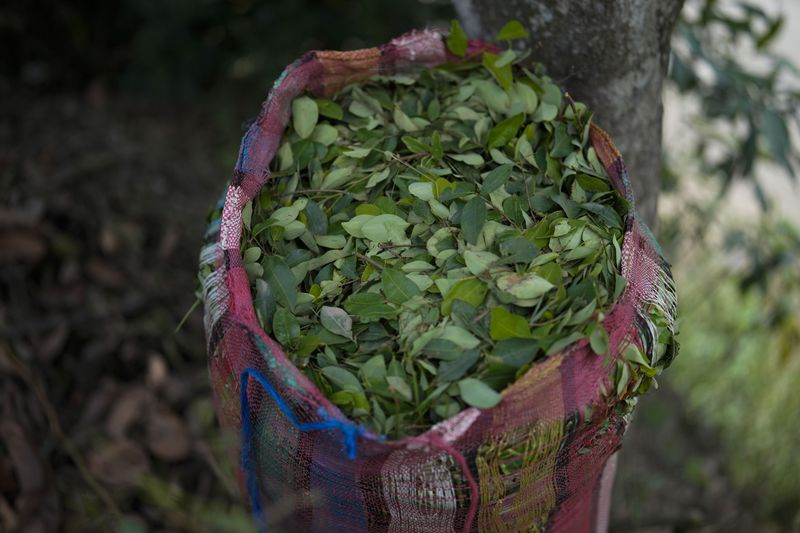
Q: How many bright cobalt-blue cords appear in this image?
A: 1